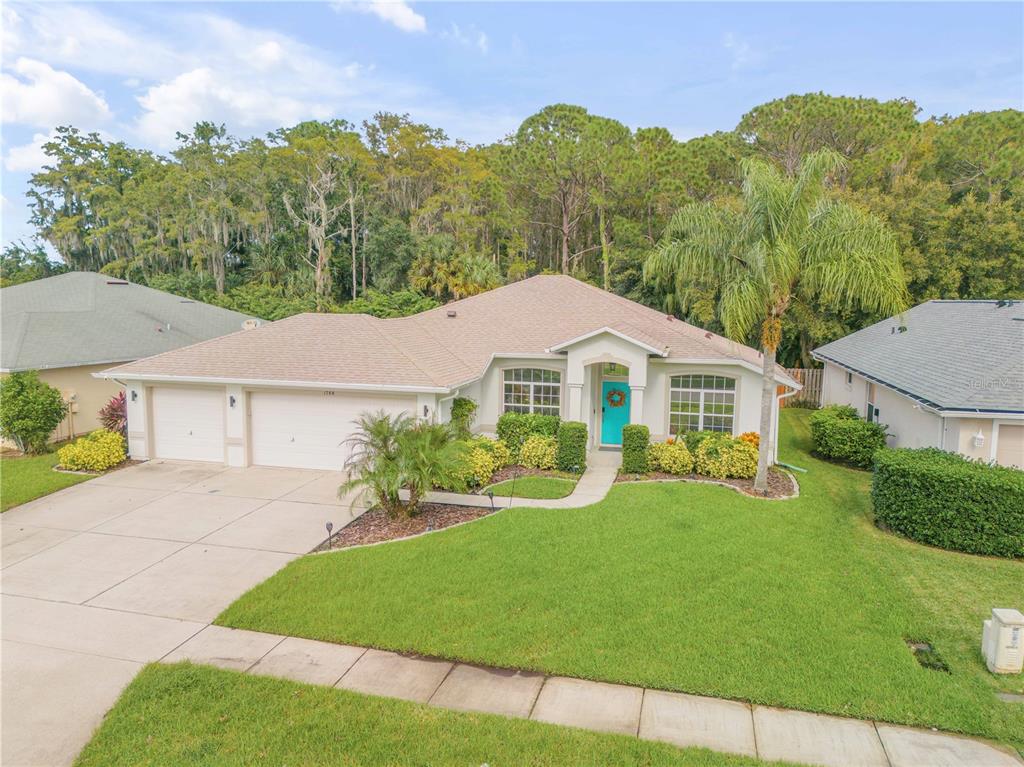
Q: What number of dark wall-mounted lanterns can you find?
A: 3